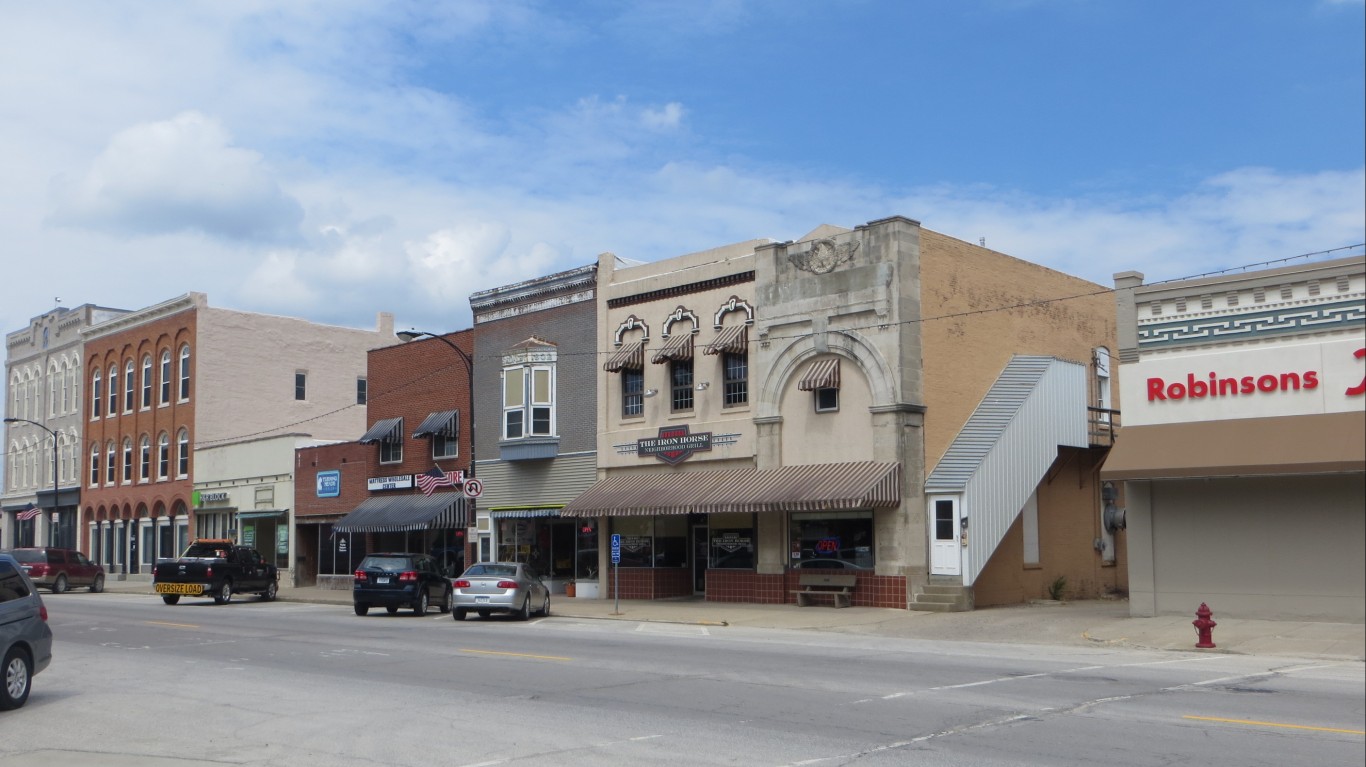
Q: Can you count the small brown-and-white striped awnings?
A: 4